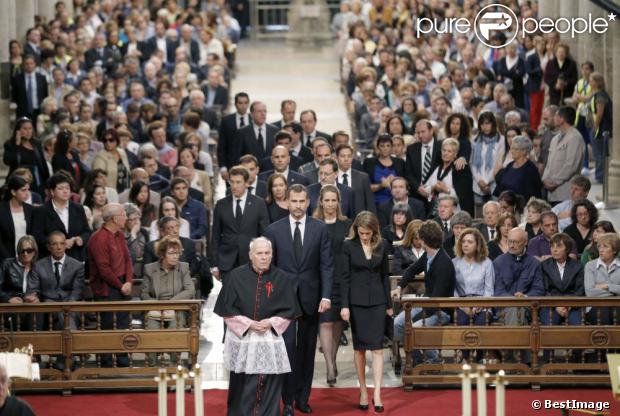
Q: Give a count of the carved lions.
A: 0